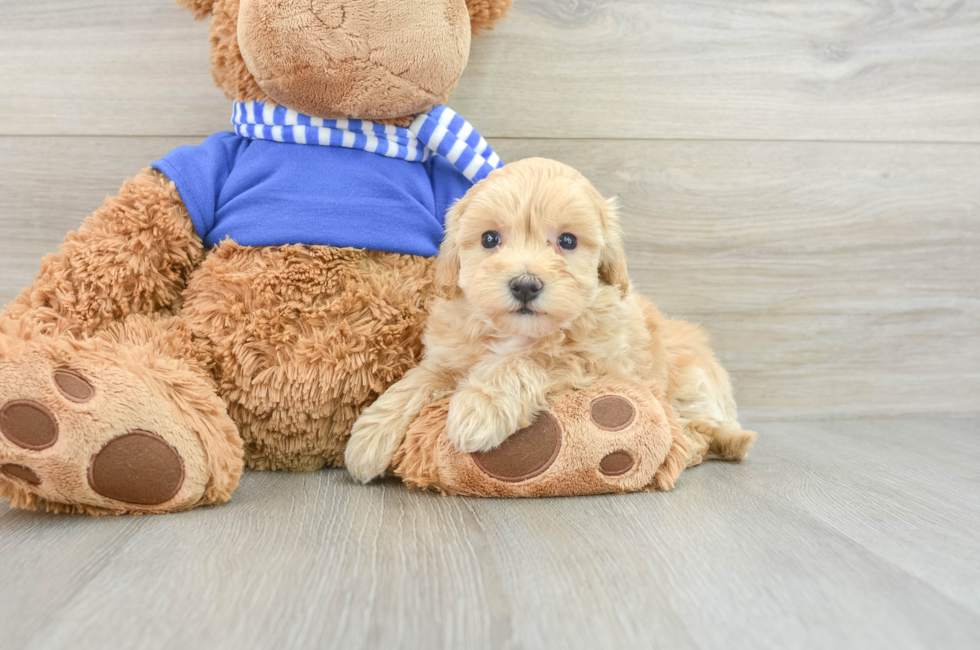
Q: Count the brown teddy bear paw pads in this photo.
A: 7